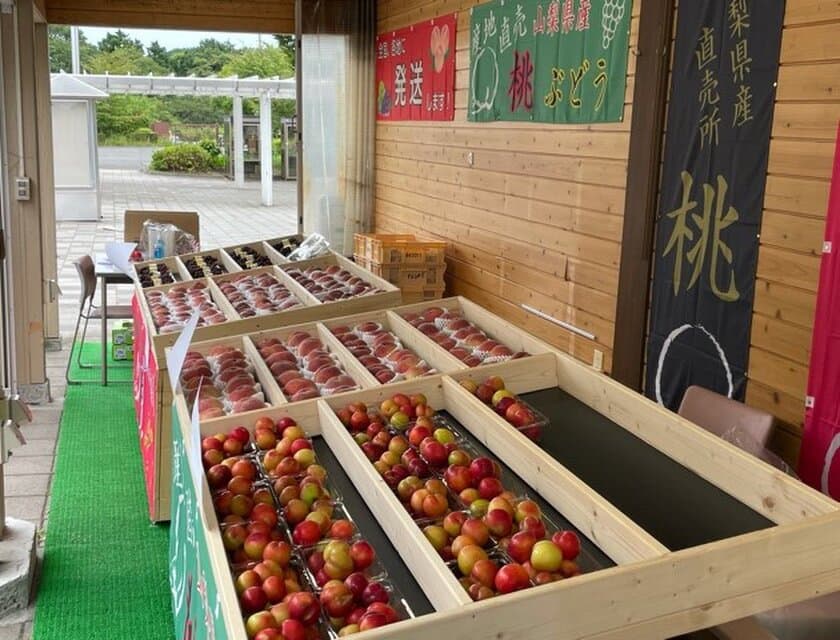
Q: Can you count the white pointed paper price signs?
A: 3